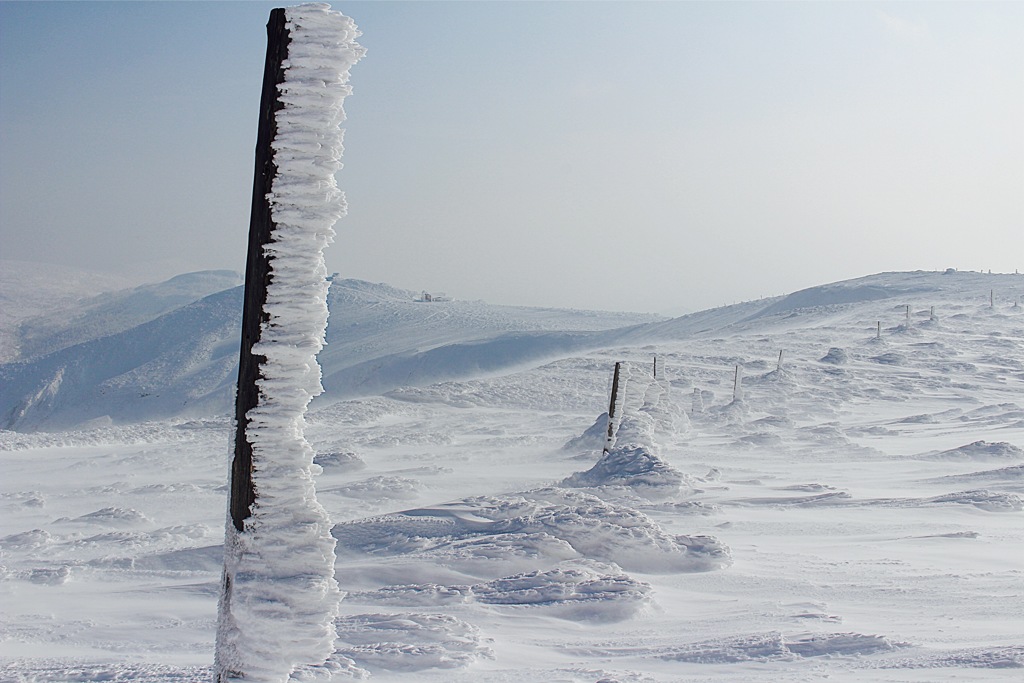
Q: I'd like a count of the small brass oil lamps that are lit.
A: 0